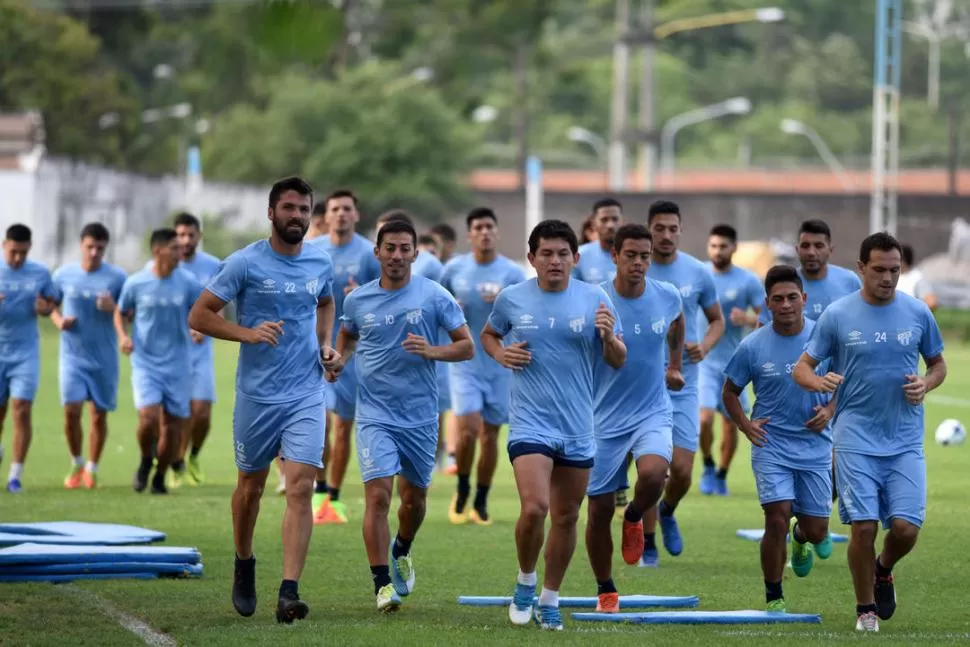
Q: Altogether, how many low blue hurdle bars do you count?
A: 3